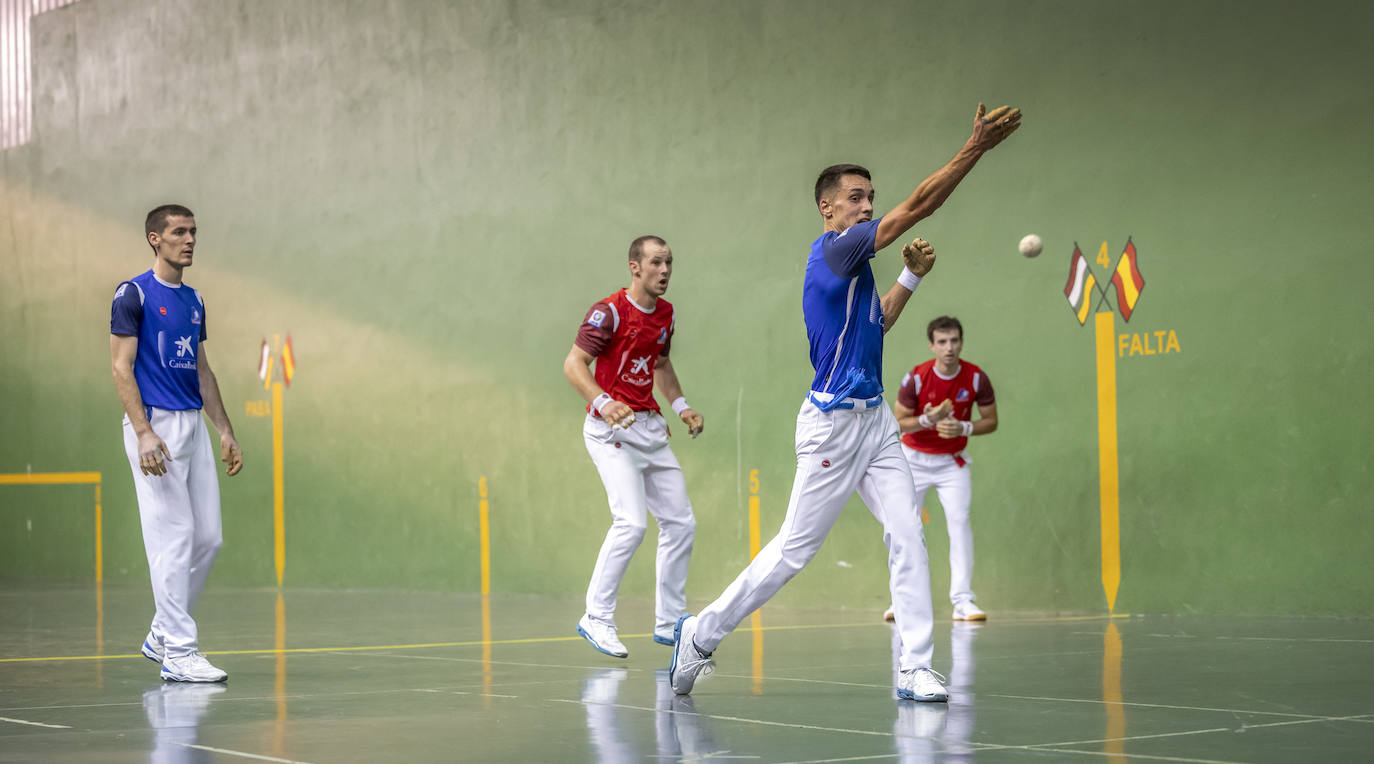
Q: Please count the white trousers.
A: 4